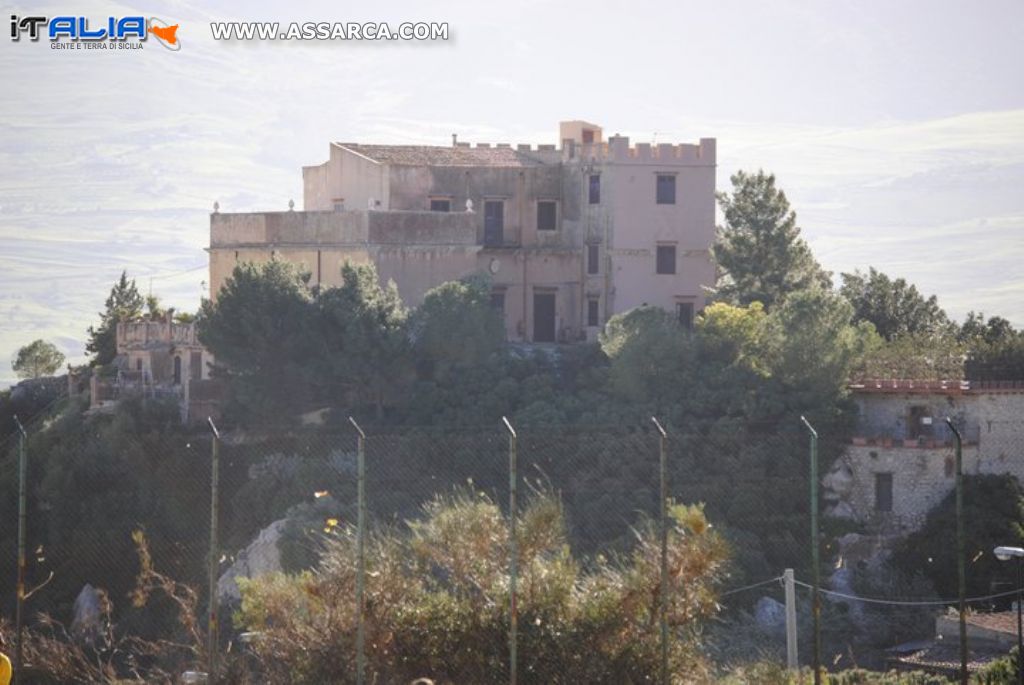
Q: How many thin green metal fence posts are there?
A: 7